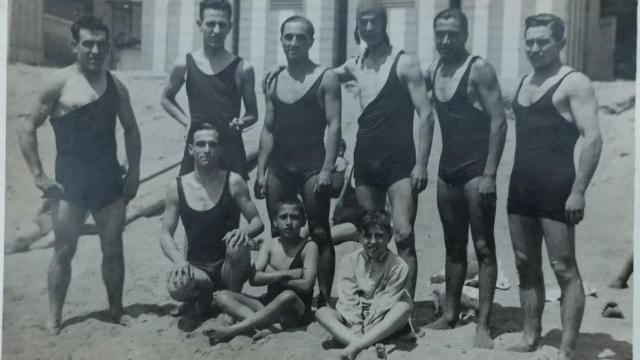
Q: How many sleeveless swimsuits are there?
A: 8